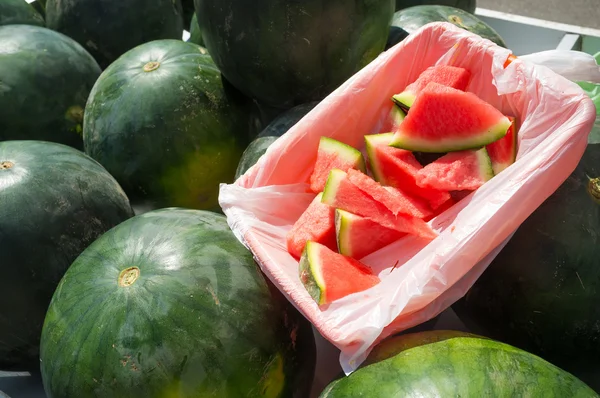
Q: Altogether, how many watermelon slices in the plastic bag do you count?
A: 11